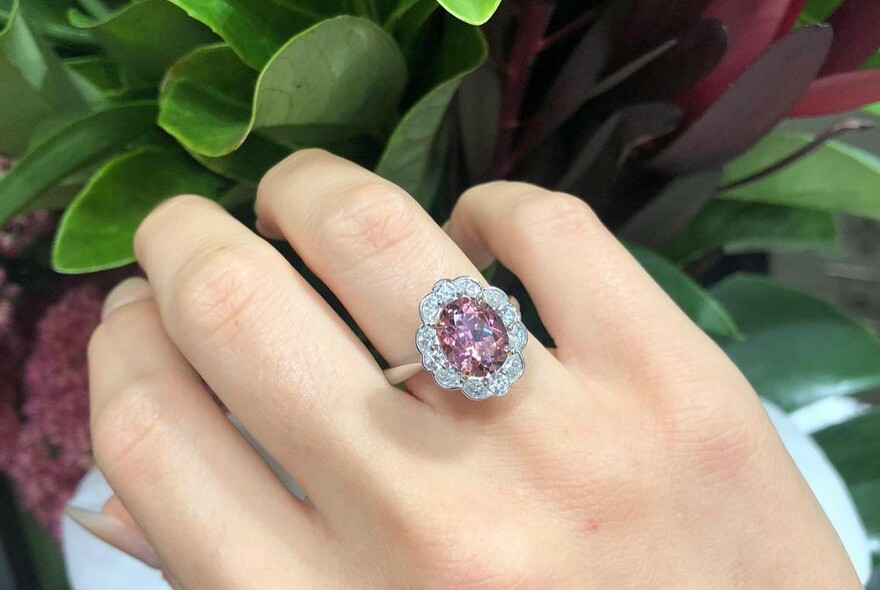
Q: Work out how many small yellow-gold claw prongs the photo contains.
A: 4